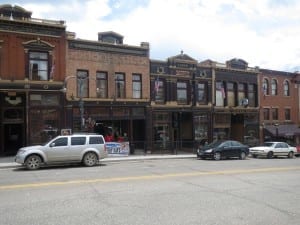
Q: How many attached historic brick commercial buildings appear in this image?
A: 5